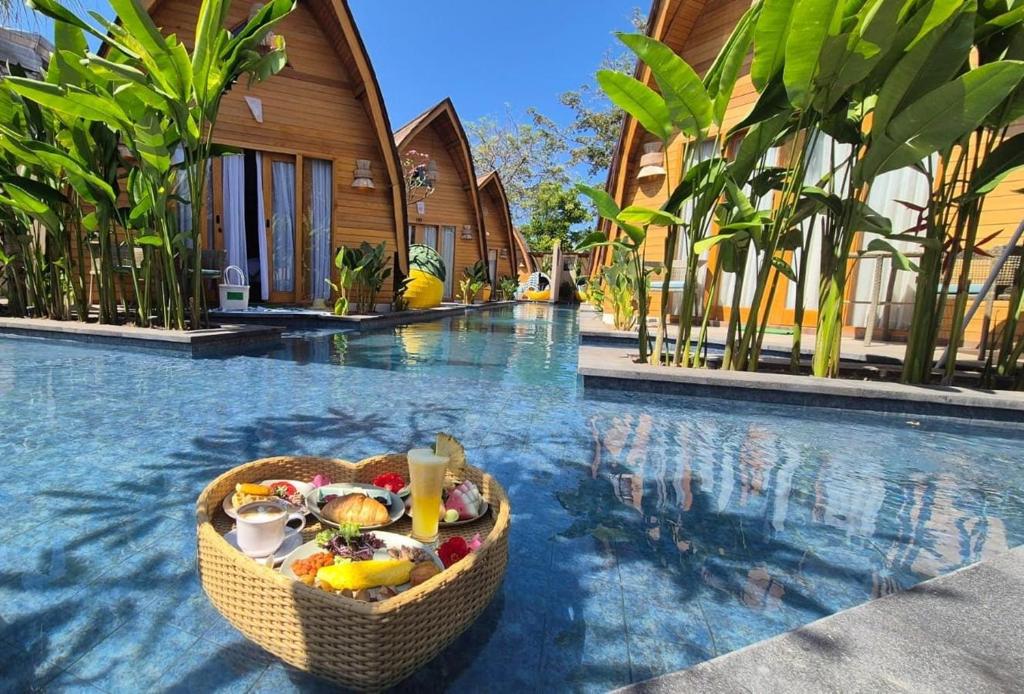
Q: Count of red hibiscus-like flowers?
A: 2